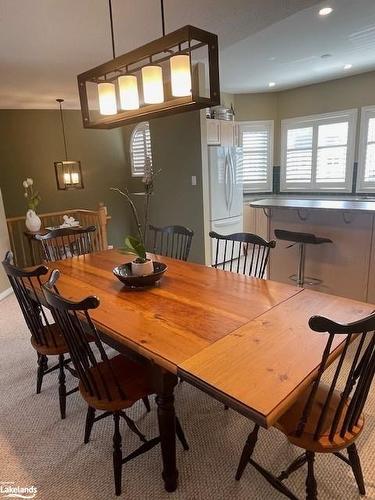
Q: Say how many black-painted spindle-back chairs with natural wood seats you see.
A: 6